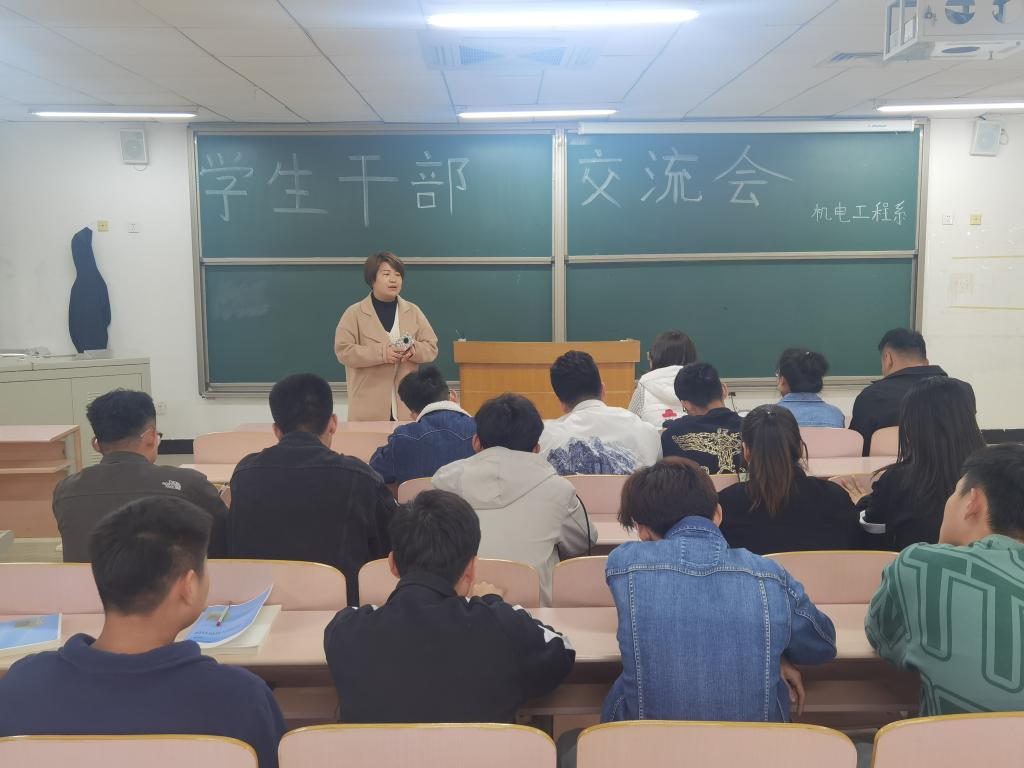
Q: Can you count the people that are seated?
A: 15